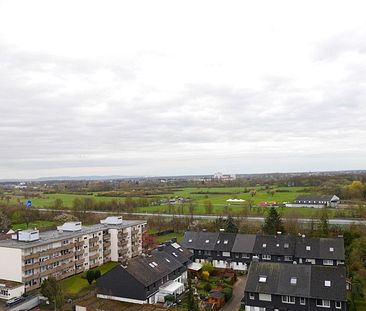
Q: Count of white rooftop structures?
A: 3